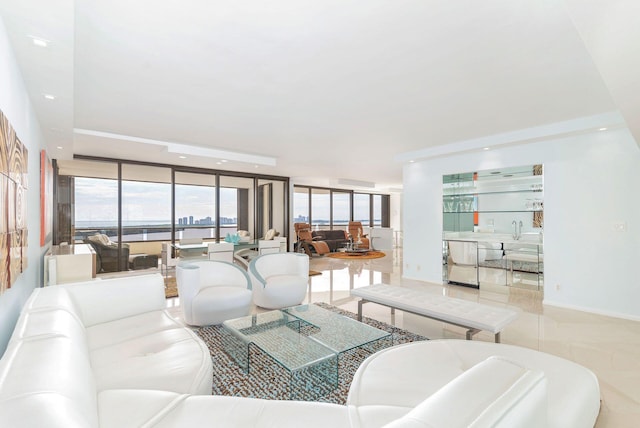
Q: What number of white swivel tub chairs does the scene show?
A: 2